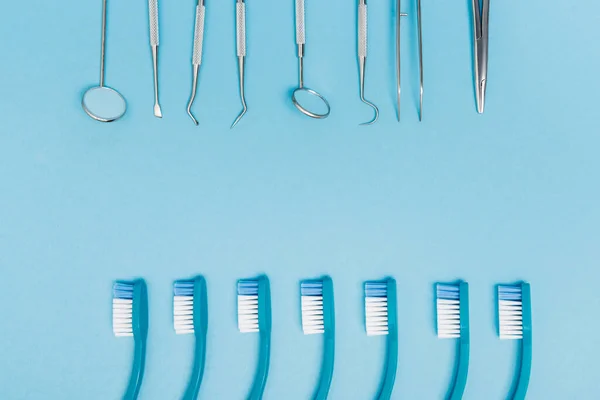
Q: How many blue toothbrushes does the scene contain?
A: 7